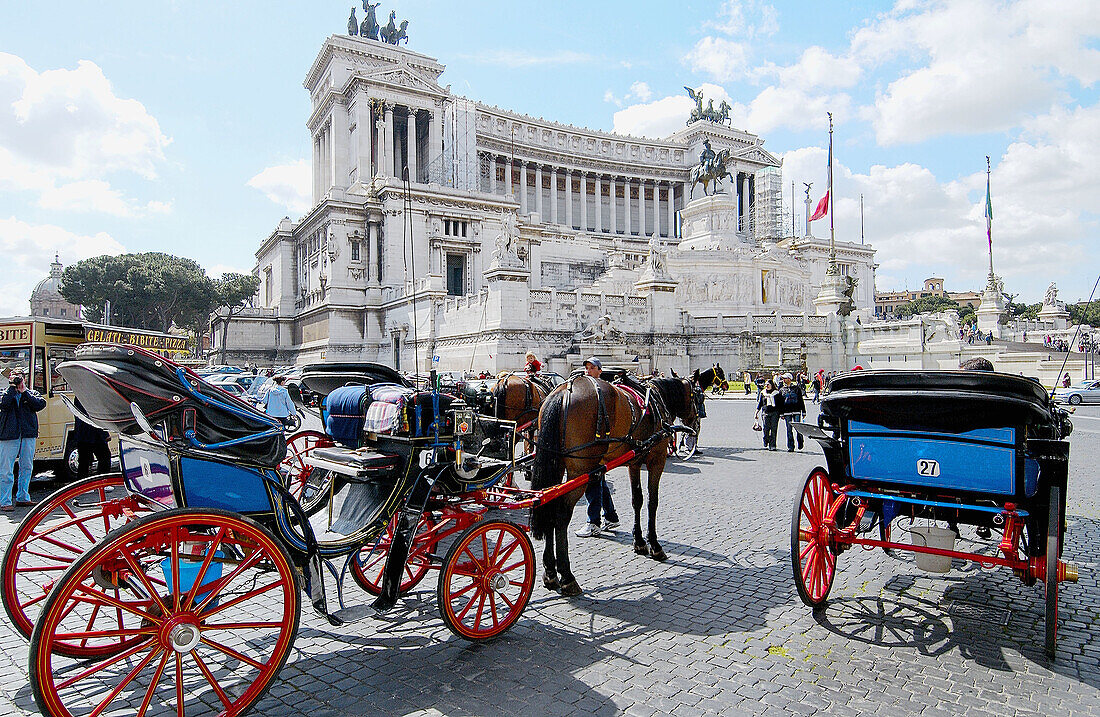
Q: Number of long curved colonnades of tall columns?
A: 1